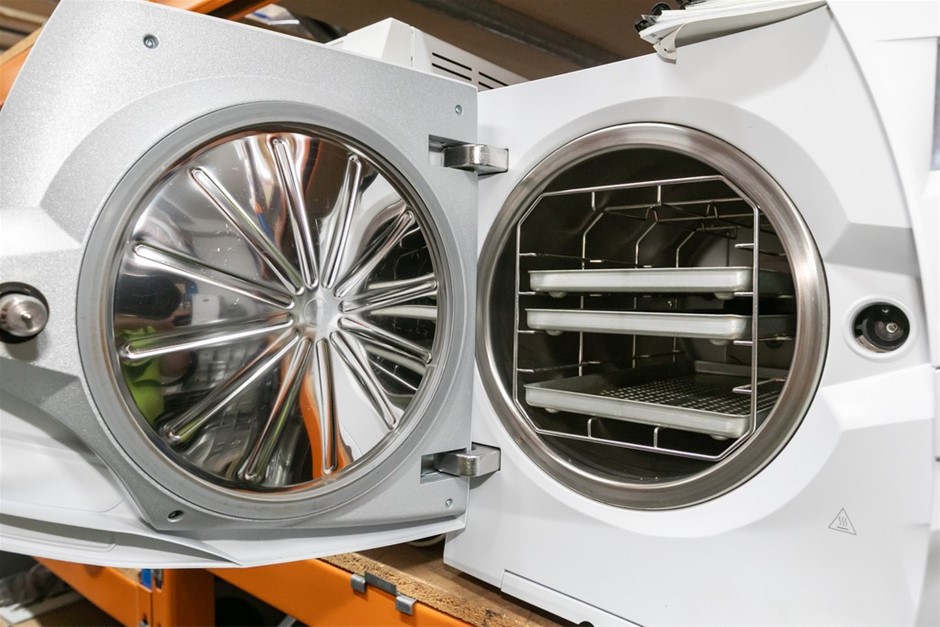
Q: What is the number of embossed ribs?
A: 12